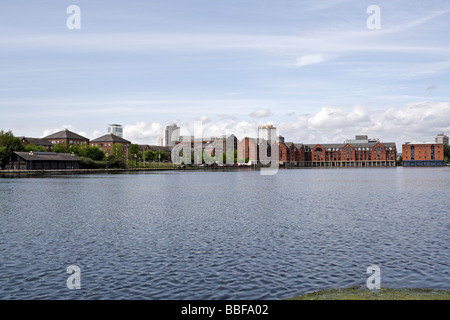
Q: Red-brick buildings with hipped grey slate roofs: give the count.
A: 2